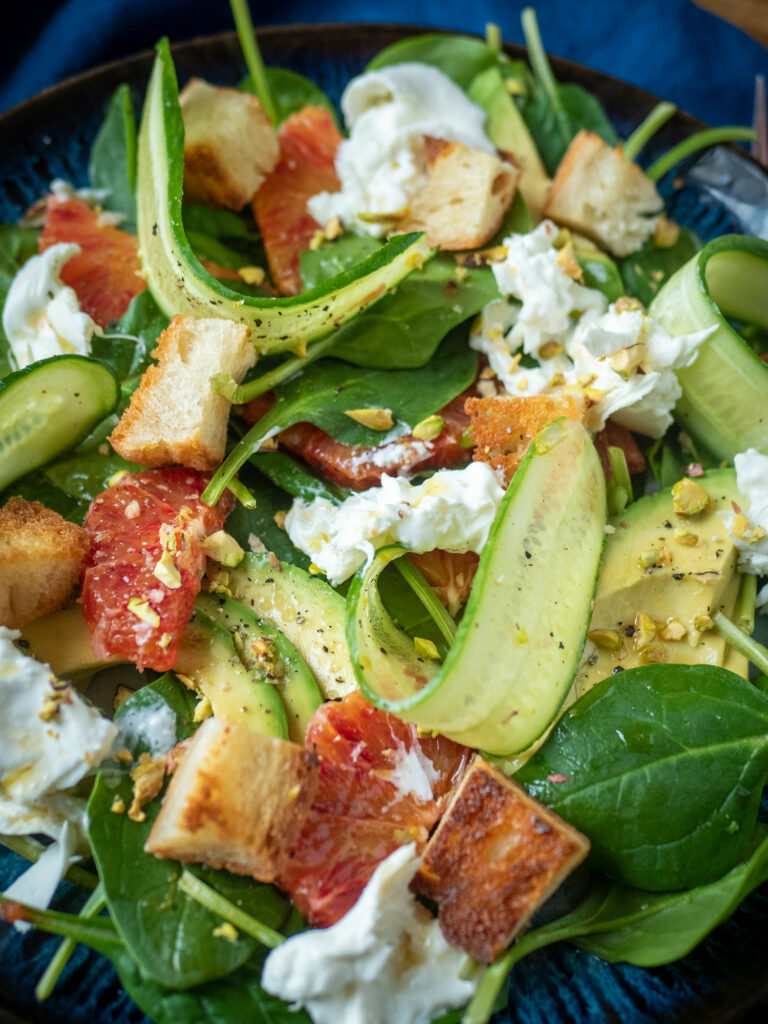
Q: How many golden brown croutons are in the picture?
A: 8